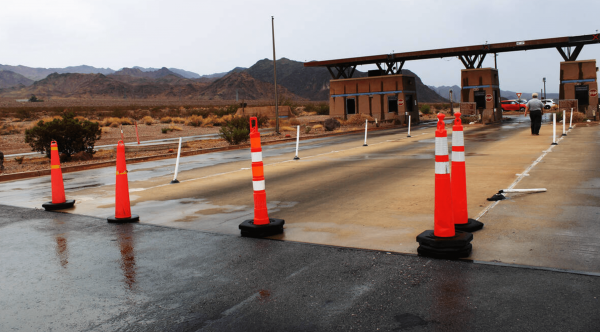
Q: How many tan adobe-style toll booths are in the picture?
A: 3